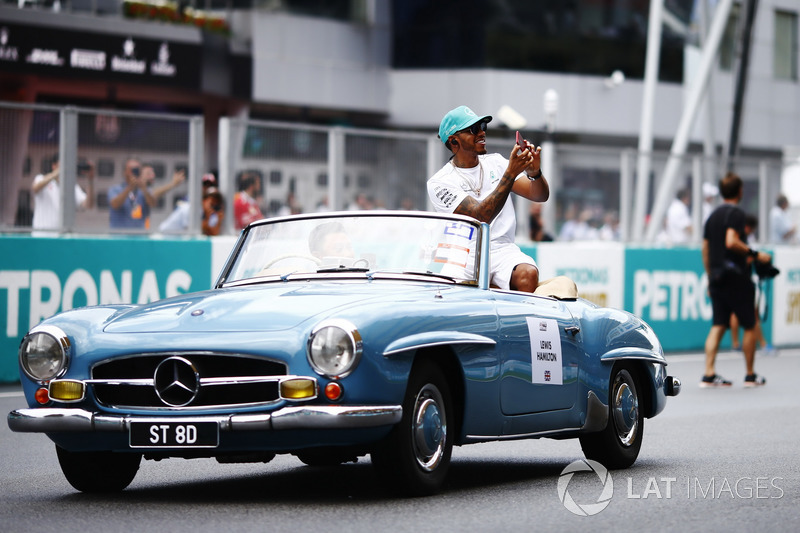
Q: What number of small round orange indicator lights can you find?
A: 2